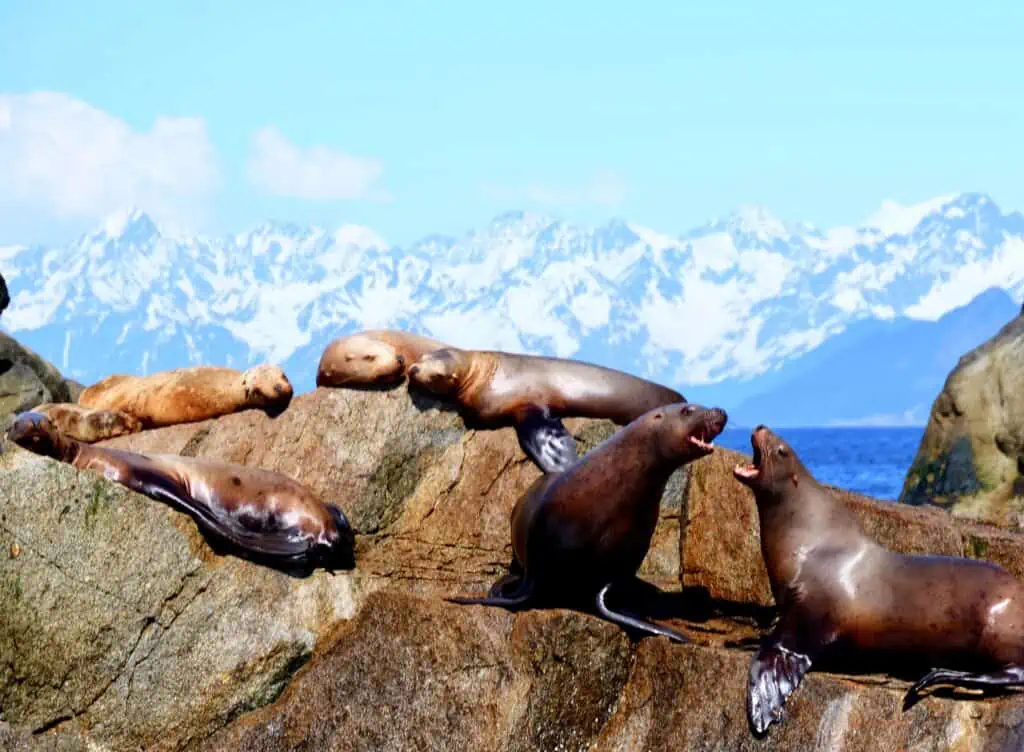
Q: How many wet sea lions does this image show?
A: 4